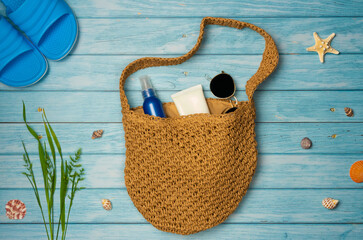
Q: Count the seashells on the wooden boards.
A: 7